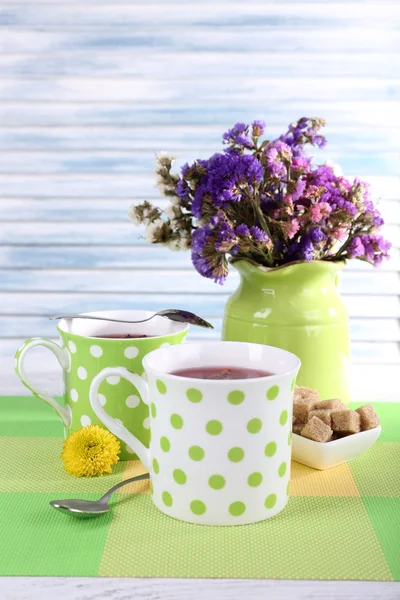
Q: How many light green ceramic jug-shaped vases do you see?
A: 1